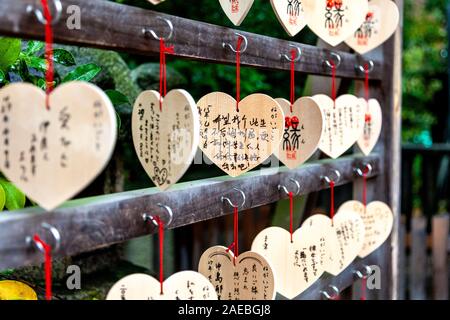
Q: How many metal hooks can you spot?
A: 14